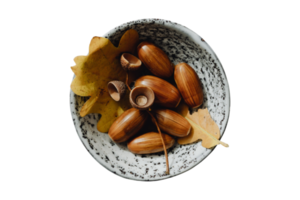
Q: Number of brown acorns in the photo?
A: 6